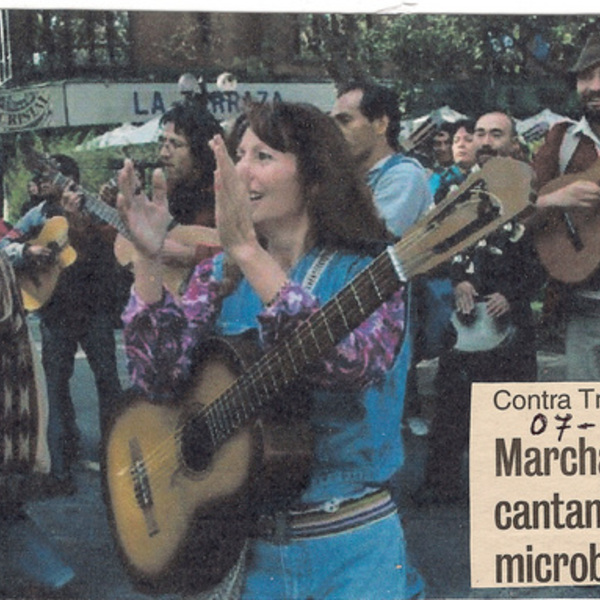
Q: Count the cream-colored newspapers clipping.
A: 1